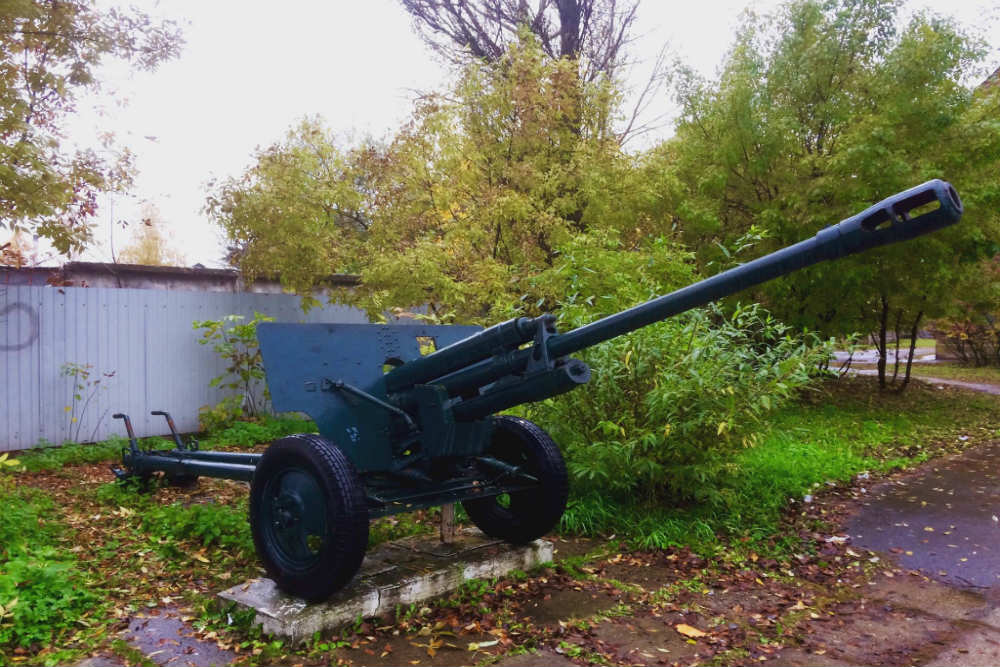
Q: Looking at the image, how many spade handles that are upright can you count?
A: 2